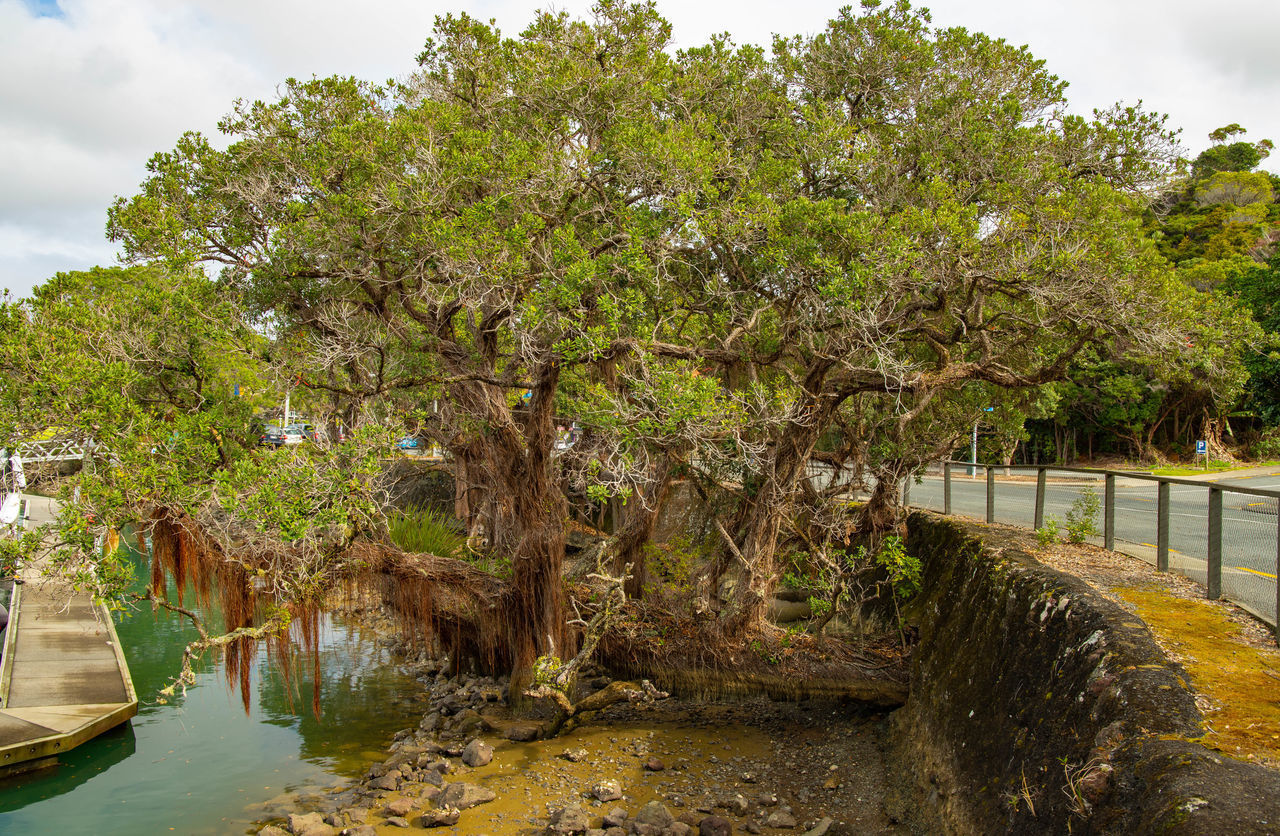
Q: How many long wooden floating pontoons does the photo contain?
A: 1